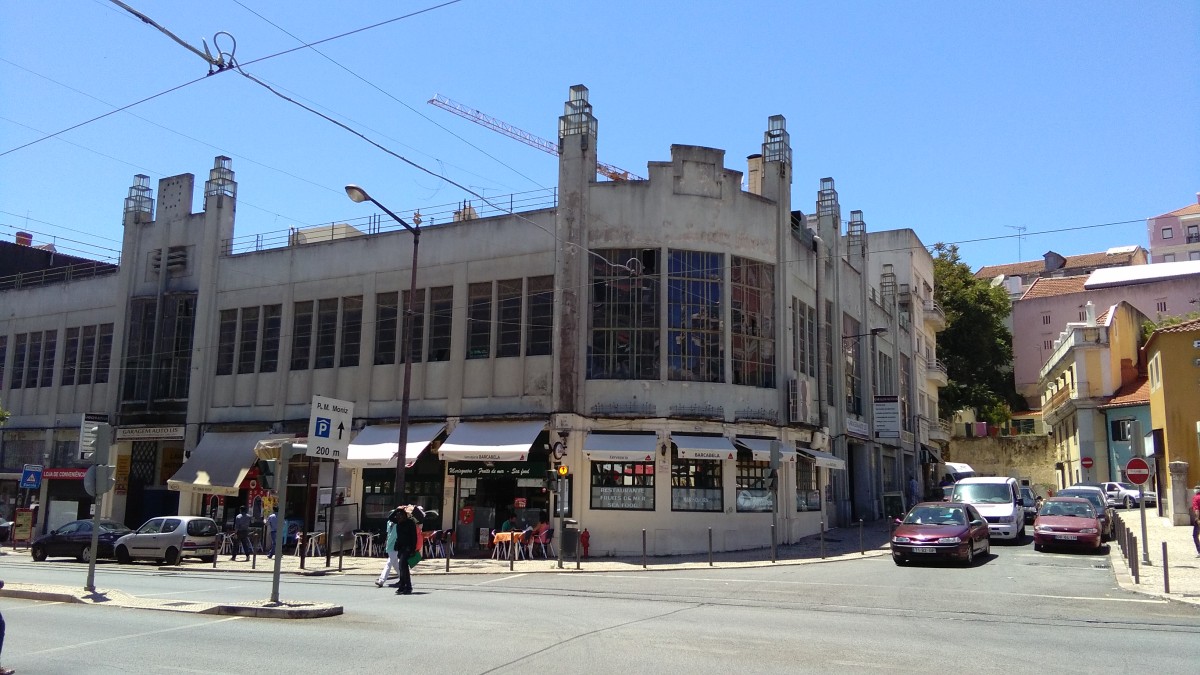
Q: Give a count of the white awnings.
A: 7